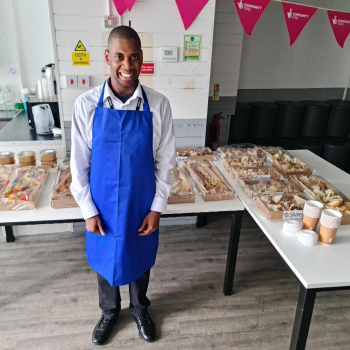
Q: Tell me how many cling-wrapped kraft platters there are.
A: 13